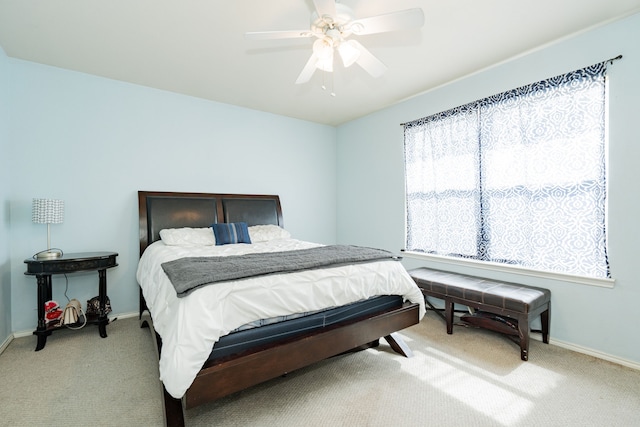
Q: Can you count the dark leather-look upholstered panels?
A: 2